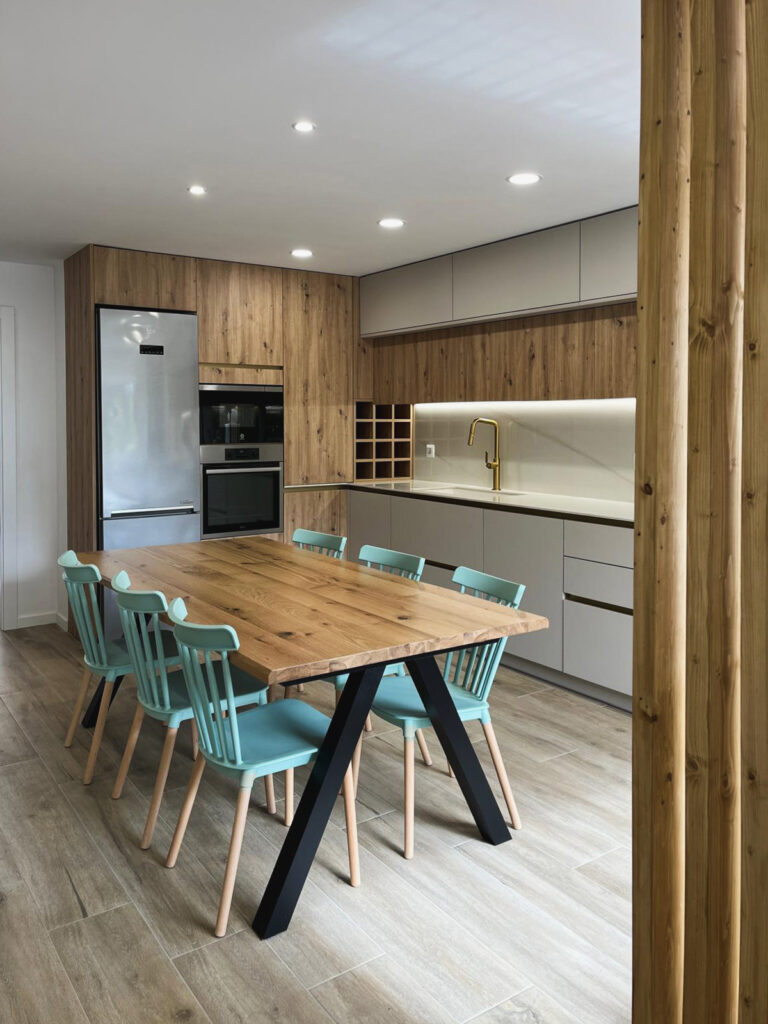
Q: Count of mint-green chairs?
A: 6